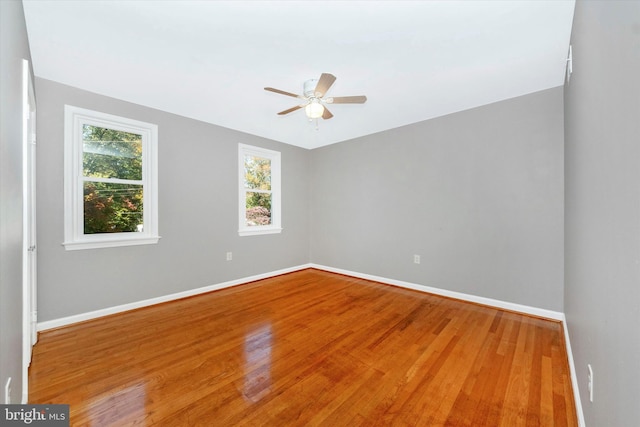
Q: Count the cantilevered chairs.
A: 0